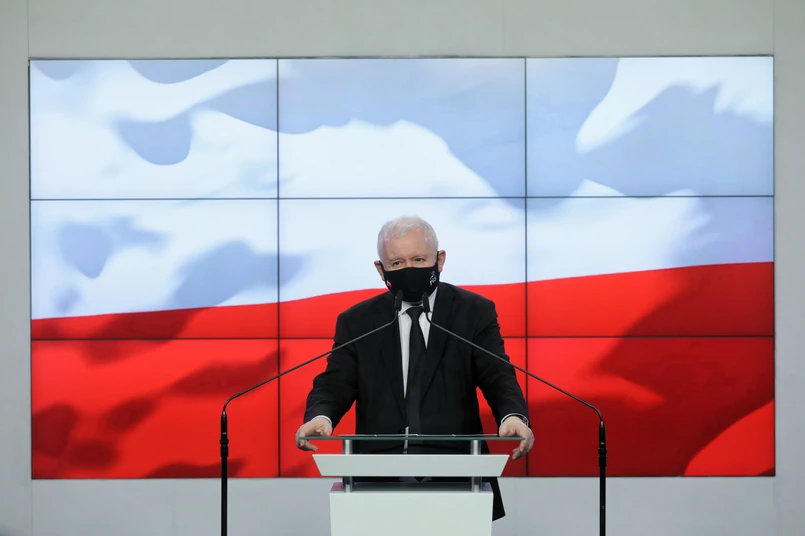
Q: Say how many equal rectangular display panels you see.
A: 9